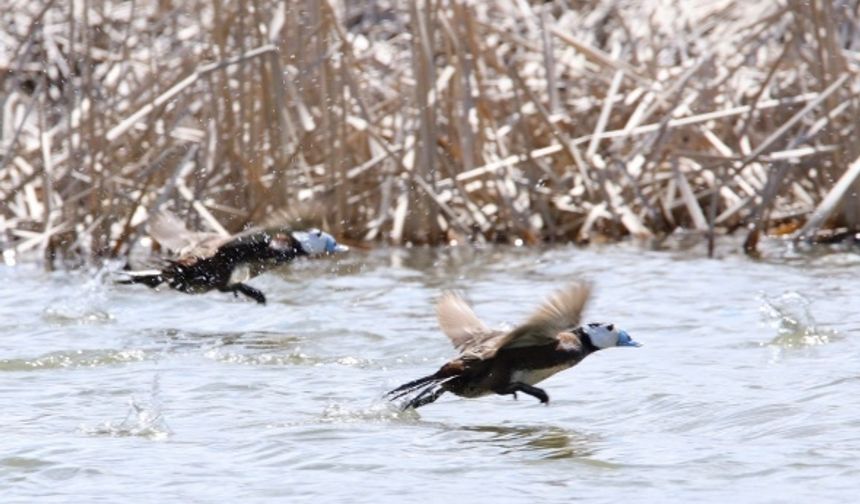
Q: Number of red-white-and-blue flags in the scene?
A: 0